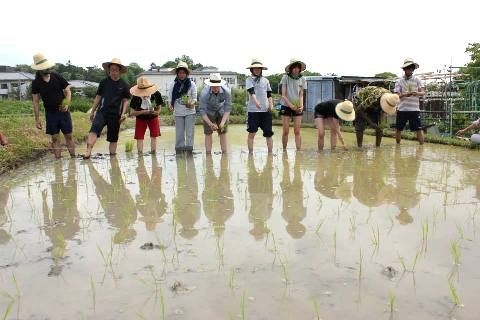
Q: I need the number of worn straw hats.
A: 10